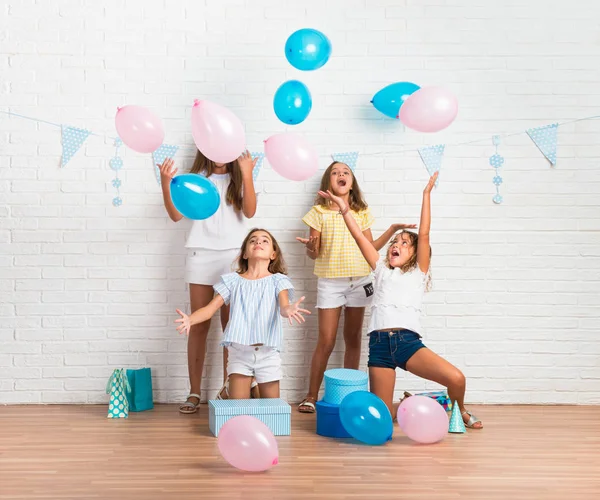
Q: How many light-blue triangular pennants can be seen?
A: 6